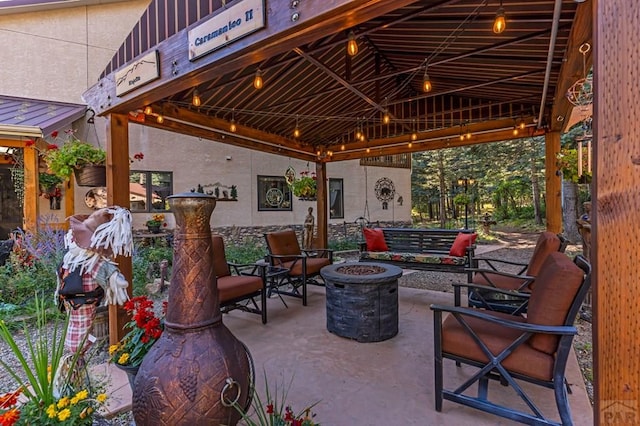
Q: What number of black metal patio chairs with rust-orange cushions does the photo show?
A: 4